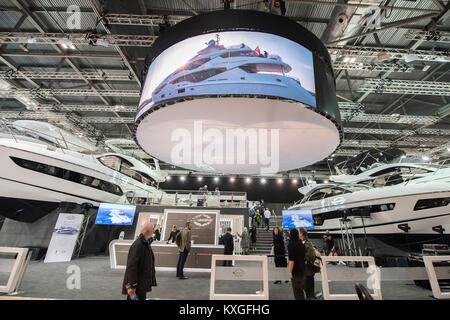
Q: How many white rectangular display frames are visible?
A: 4